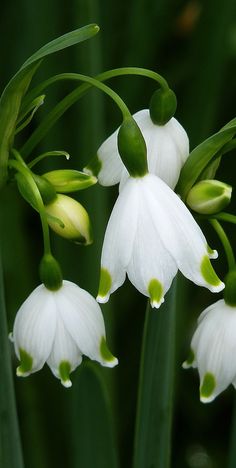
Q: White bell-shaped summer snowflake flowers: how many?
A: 4